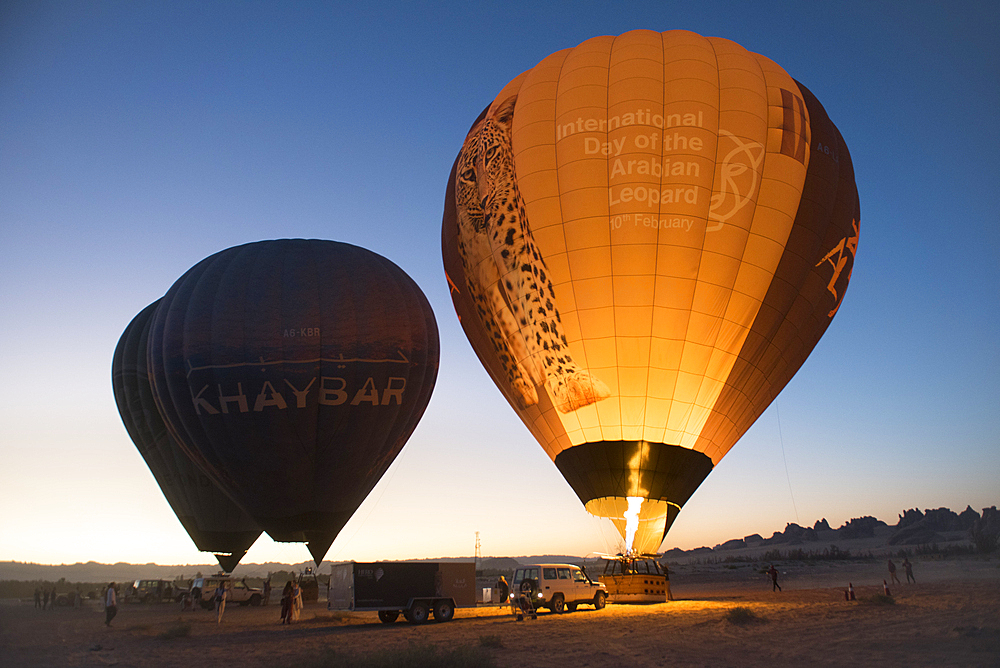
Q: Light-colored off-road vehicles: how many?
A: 2